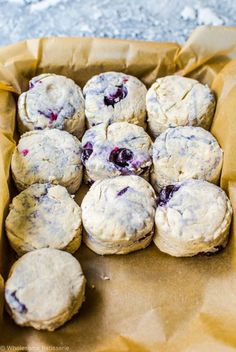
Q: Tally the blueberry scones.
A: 10